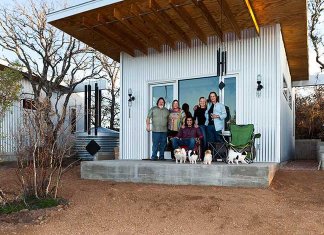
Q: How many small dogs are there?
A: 4